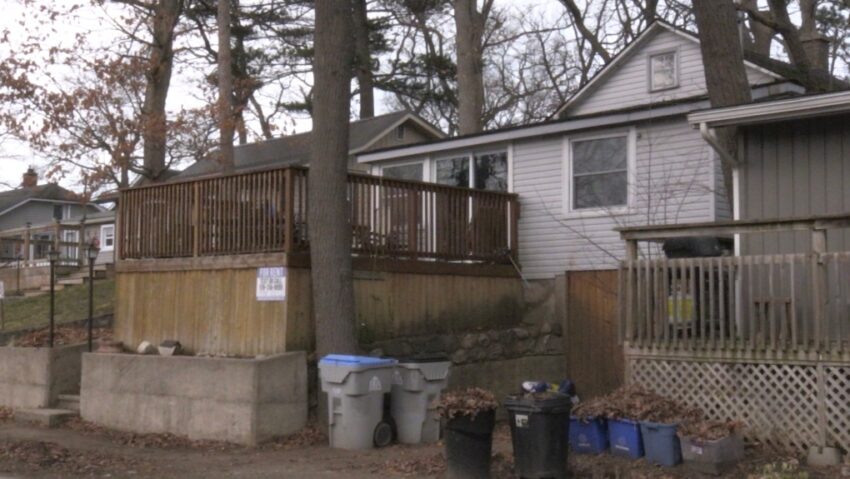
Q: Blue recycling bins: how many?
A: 3